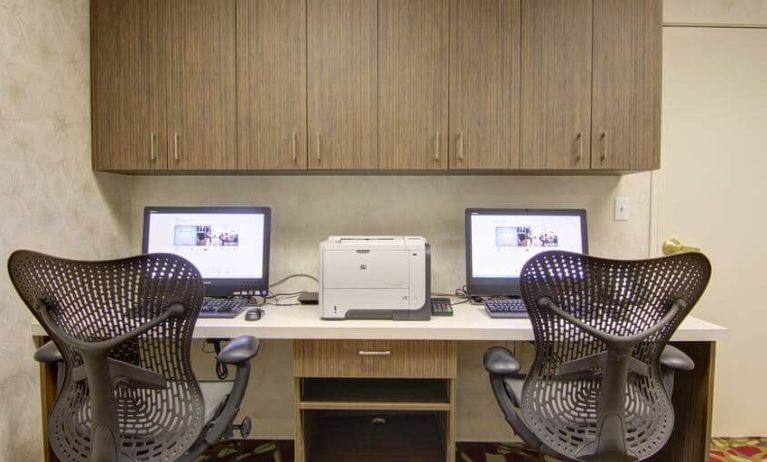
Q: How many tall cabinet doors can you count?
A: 8